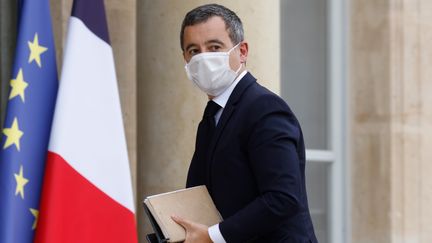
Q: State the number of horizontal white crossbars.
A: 1